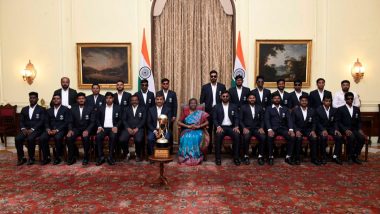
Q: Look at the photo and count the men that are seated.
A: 12